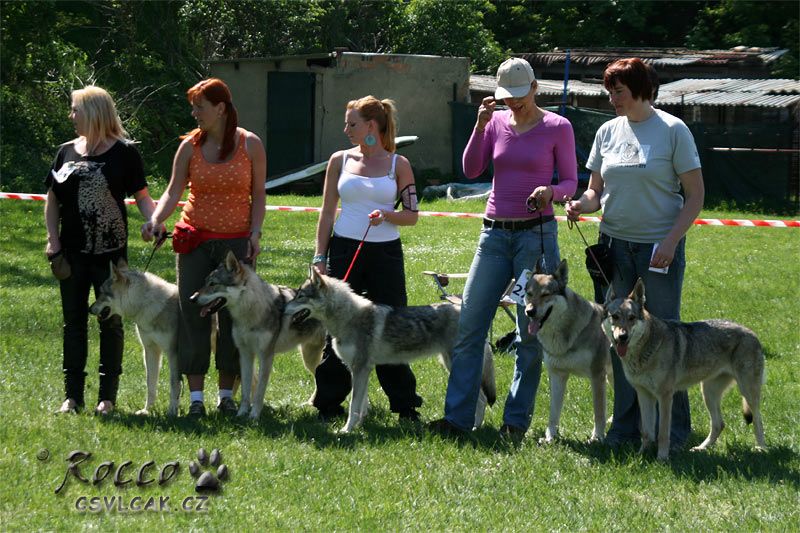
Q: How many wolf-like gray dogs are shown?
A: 5